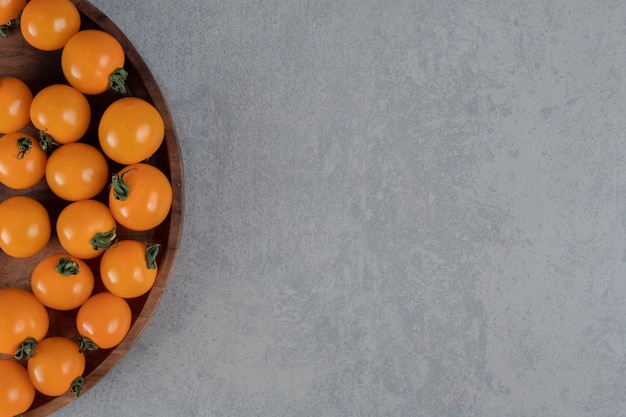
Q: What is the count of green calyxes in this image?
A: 11